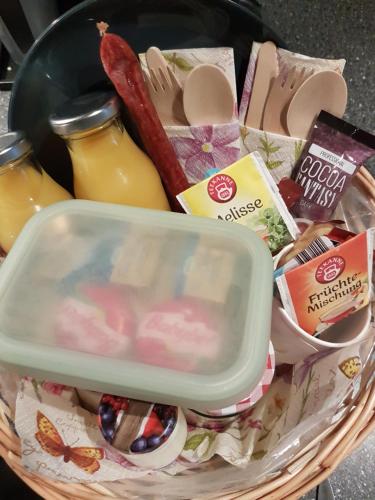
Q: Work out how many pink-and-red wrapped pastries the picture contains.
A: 2